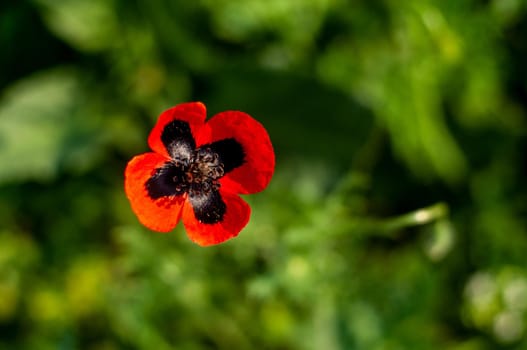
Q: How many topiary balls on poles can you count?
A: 0